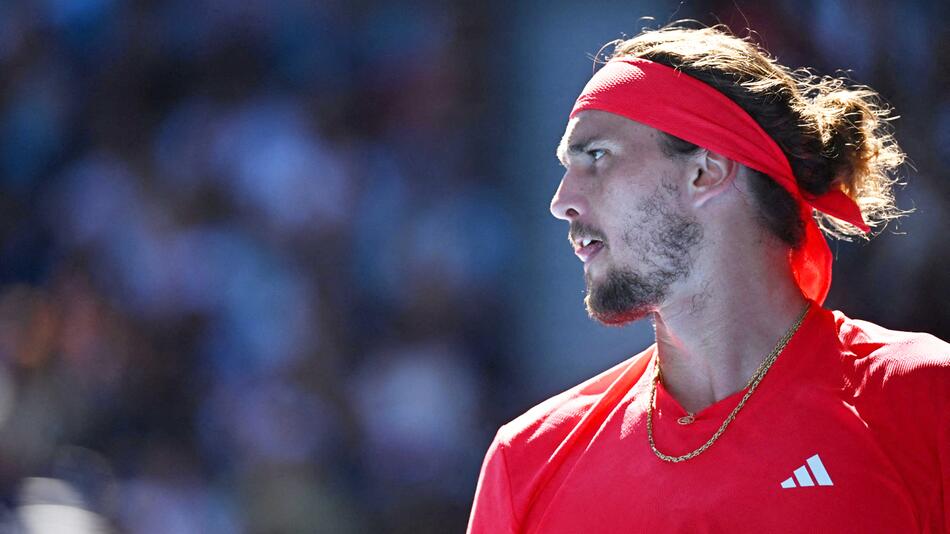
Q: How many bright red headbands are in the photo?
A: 1